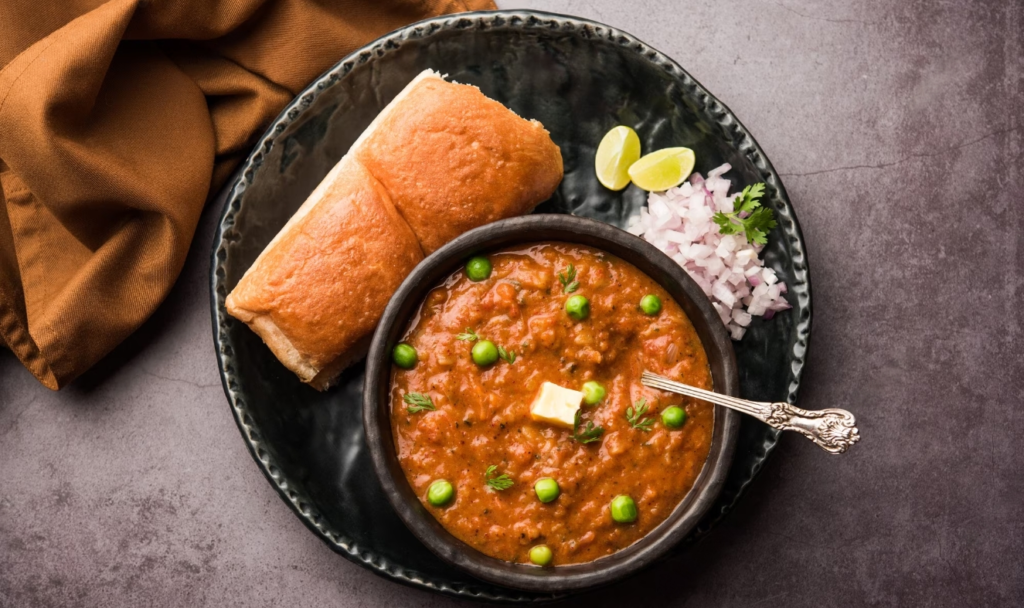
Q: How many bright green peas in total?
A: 11